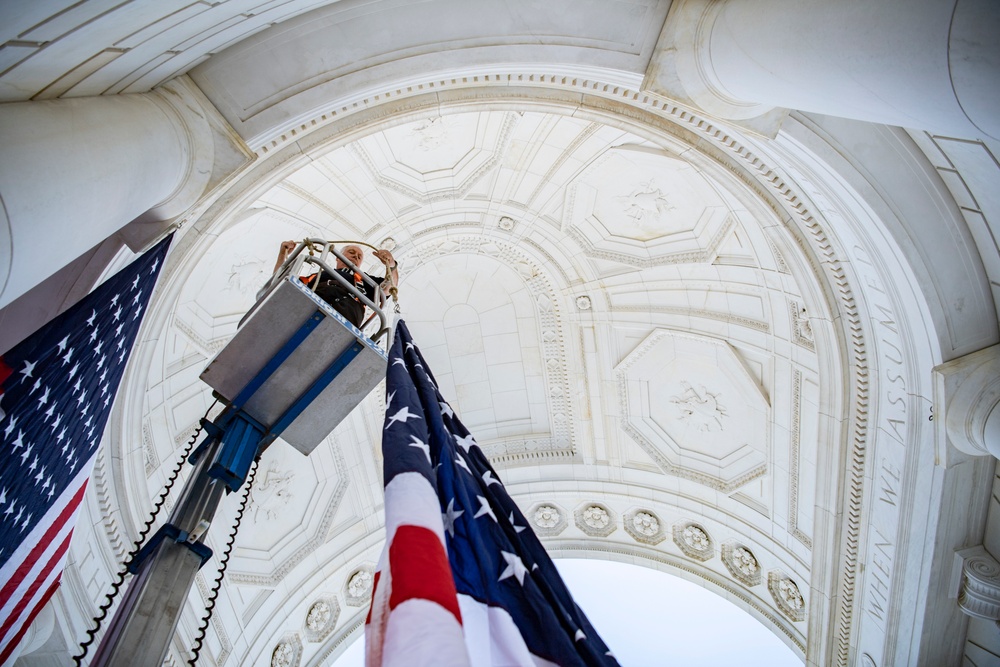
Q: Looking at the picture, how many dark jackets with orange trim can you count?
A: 1